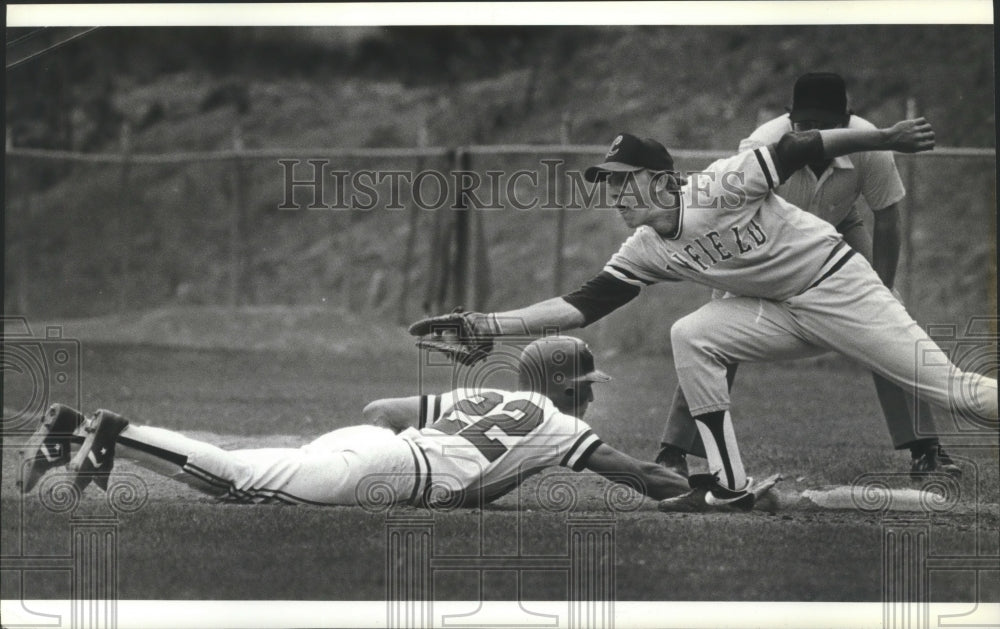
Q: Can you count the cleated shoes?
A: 3